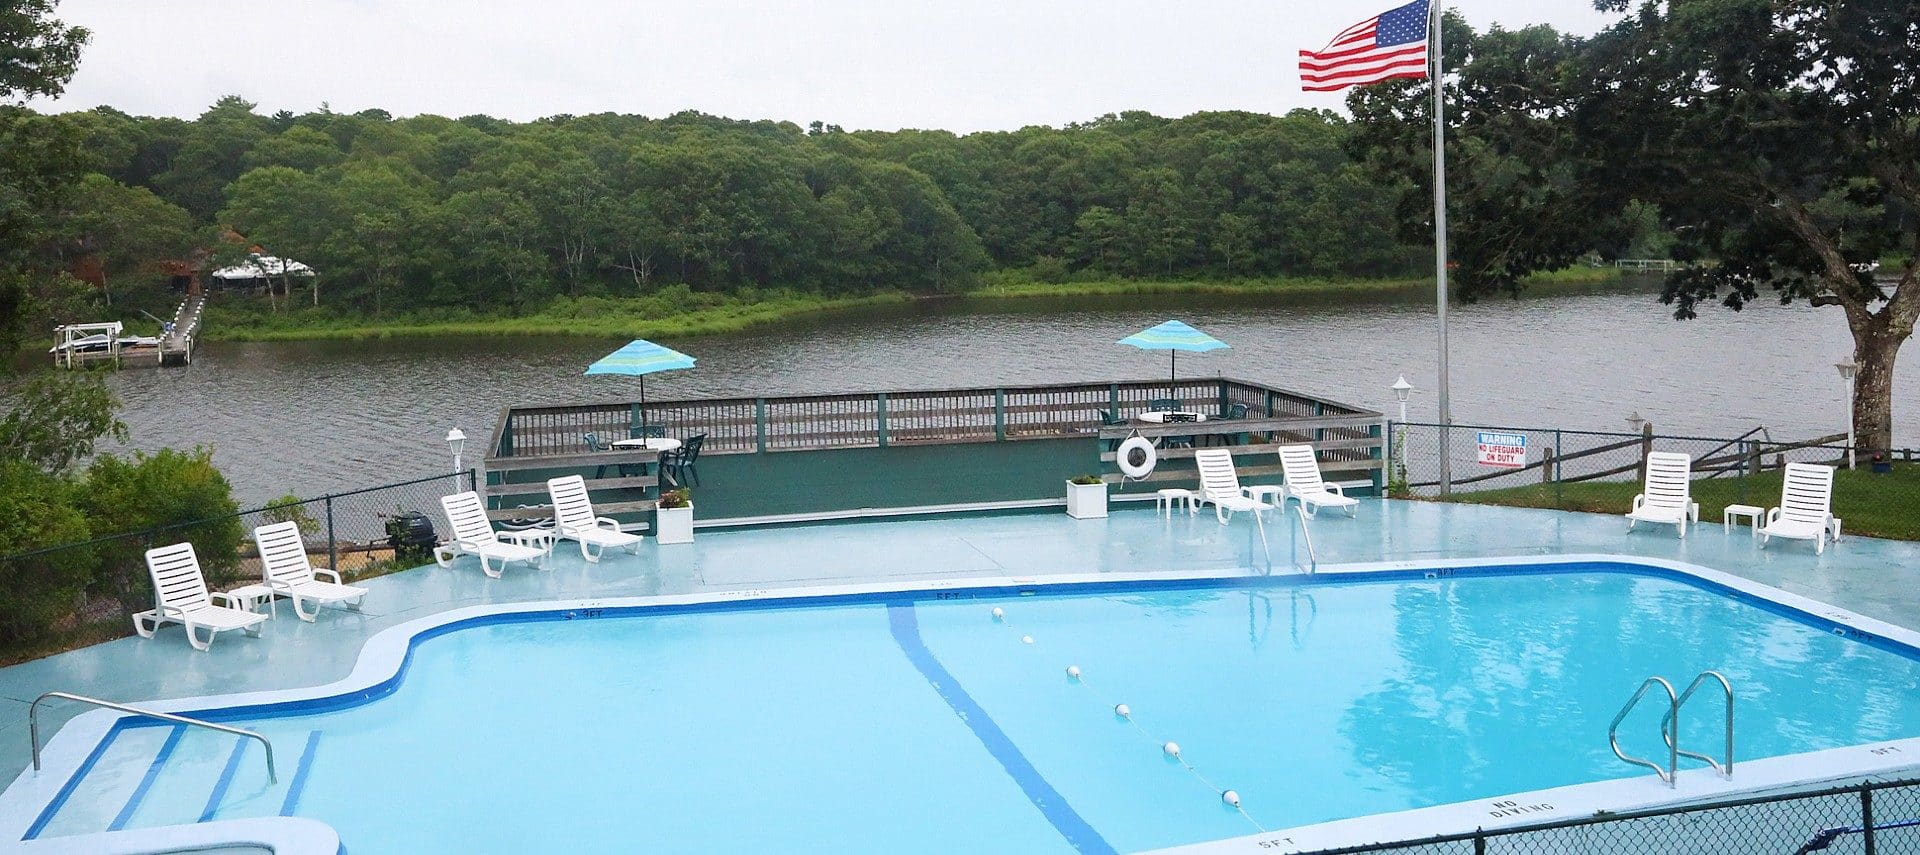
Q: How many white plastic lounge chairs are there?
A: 8